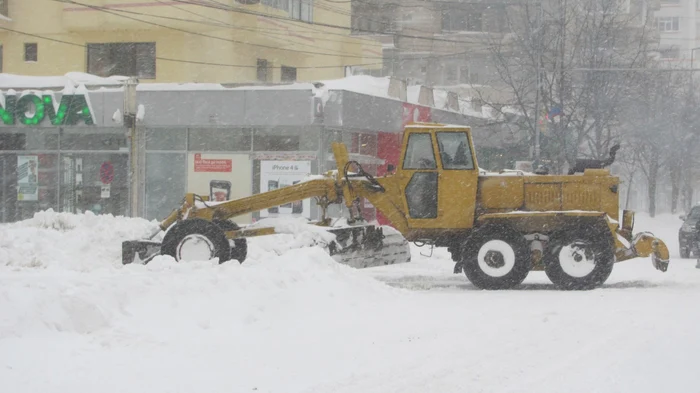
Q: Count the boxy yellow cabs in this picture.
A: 1